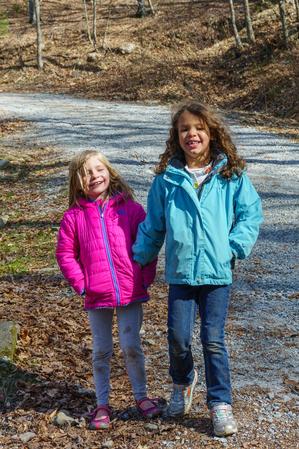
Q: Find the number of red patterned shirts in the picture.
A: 0